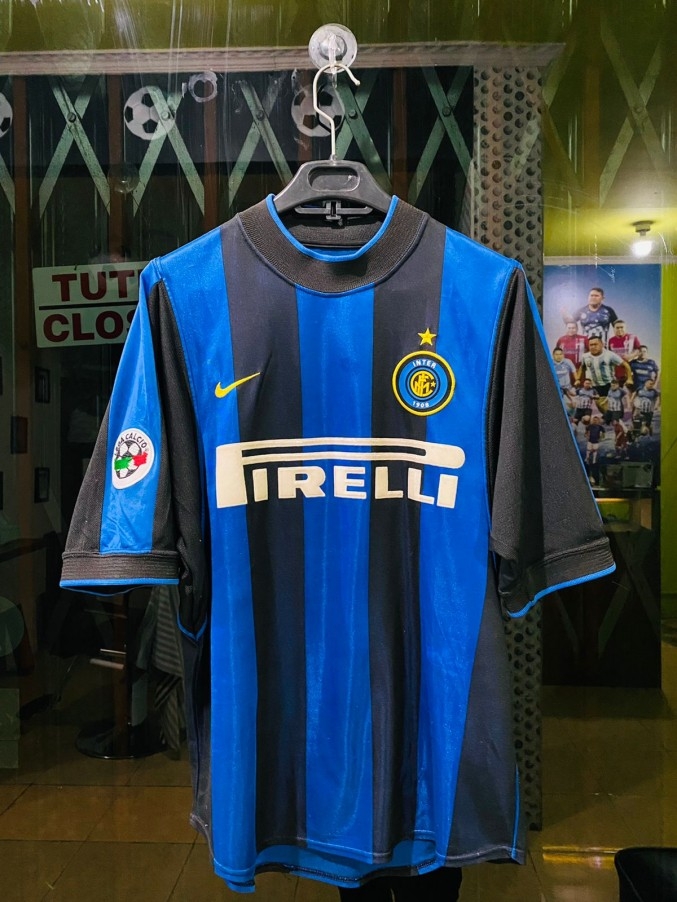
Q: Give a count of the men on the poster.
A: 11